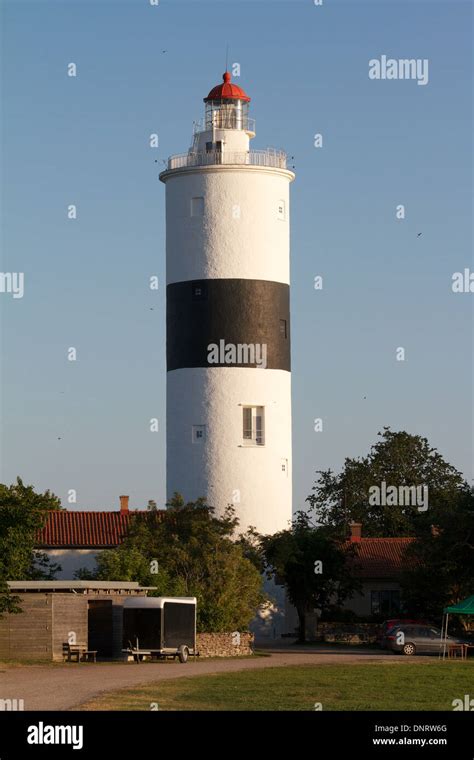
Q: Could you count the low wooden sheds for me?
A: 1